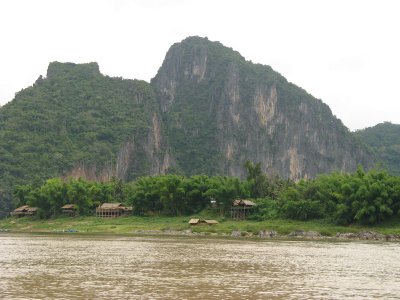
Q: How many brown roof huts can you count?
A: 5